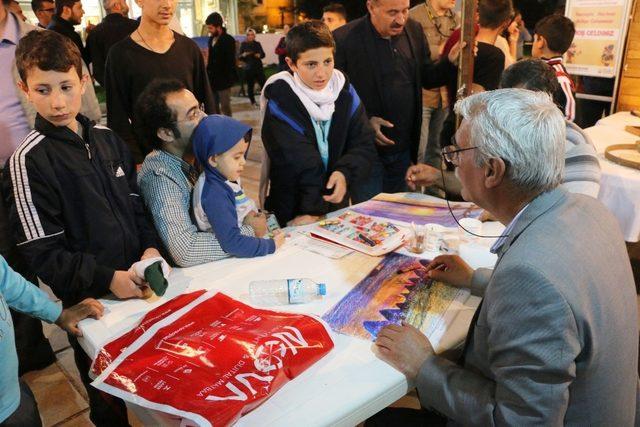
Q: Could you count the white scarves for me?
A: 1